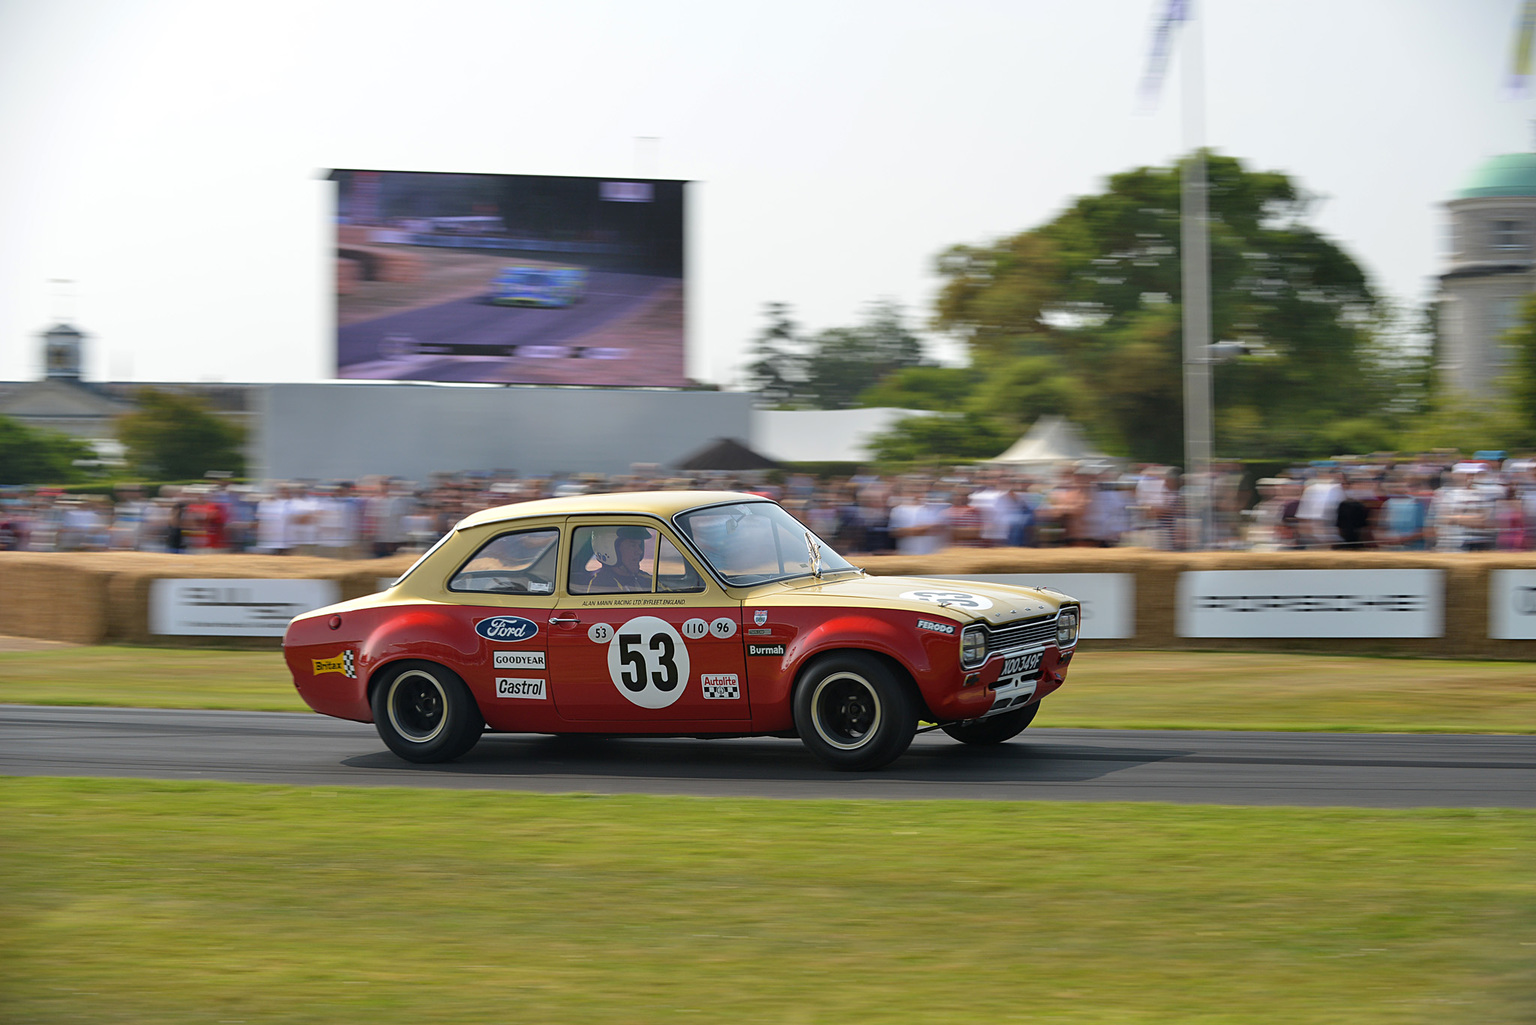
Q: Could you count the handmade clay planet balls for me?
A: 0